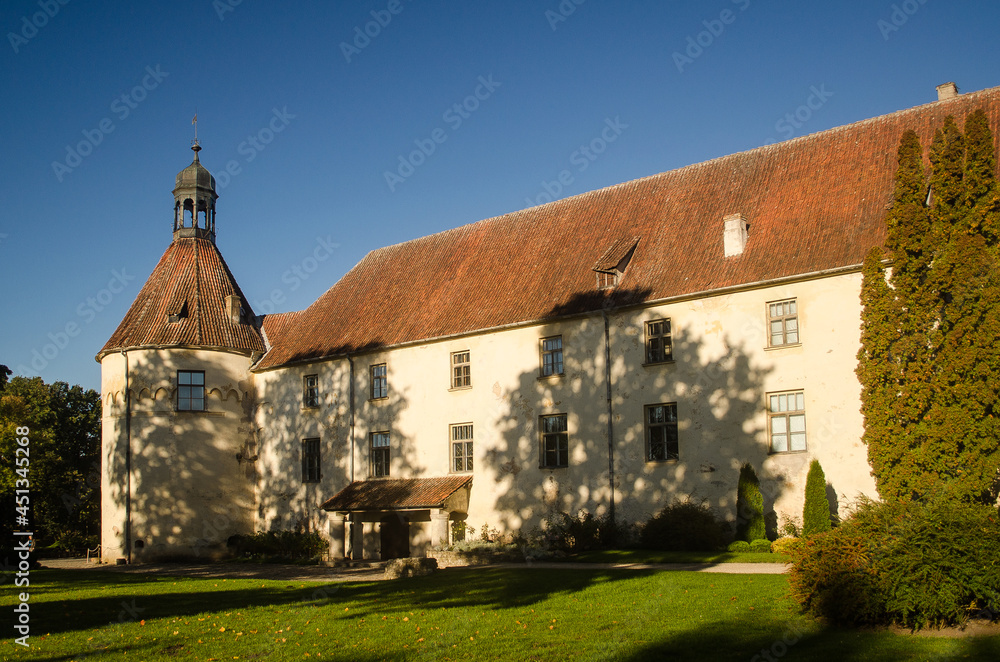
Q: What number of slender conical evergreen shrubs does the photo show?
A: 2